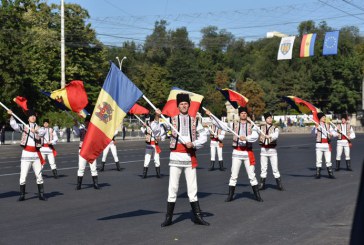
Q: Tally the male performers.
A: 11